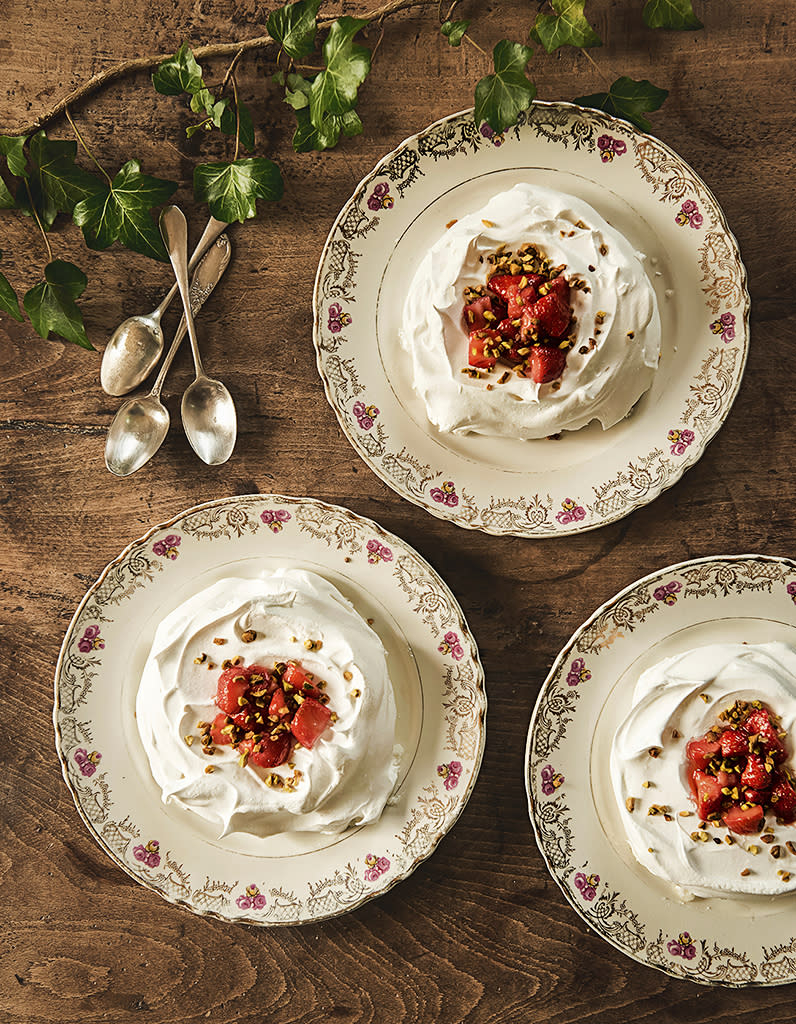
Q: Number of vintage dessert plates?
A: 3